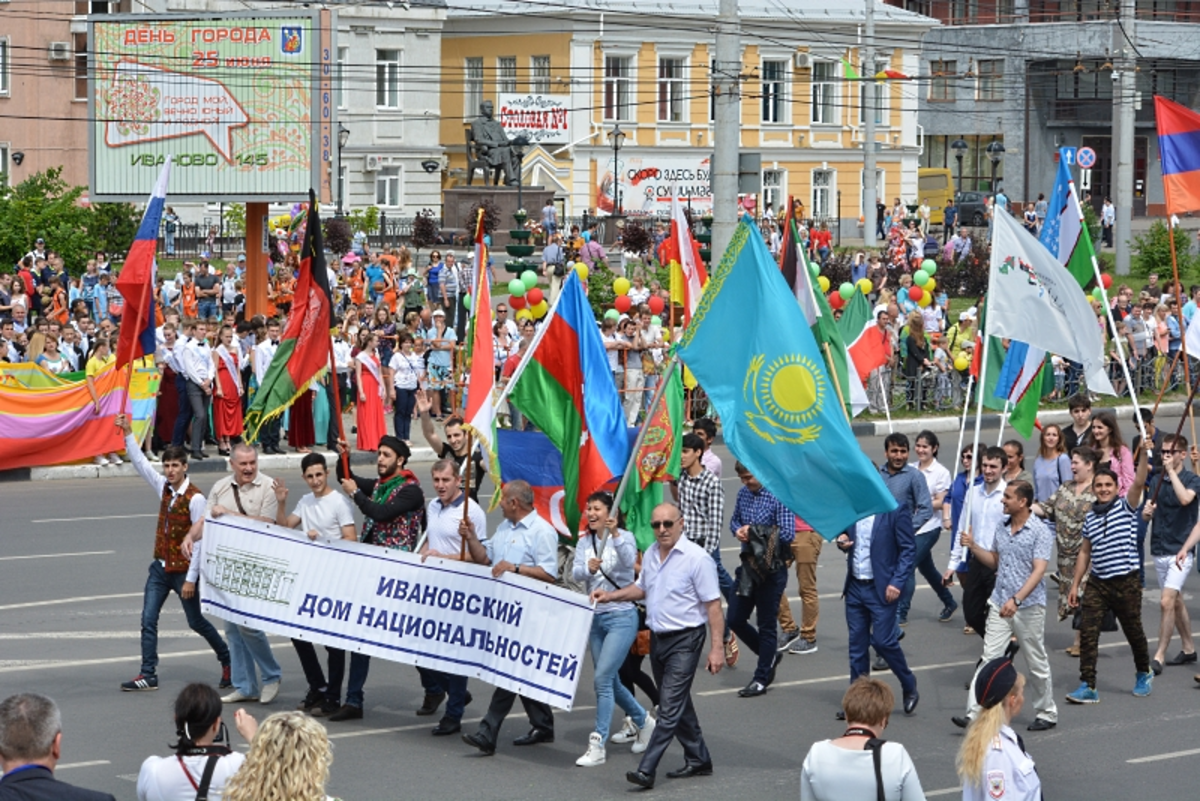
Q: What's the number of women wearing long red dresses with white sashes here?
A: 2